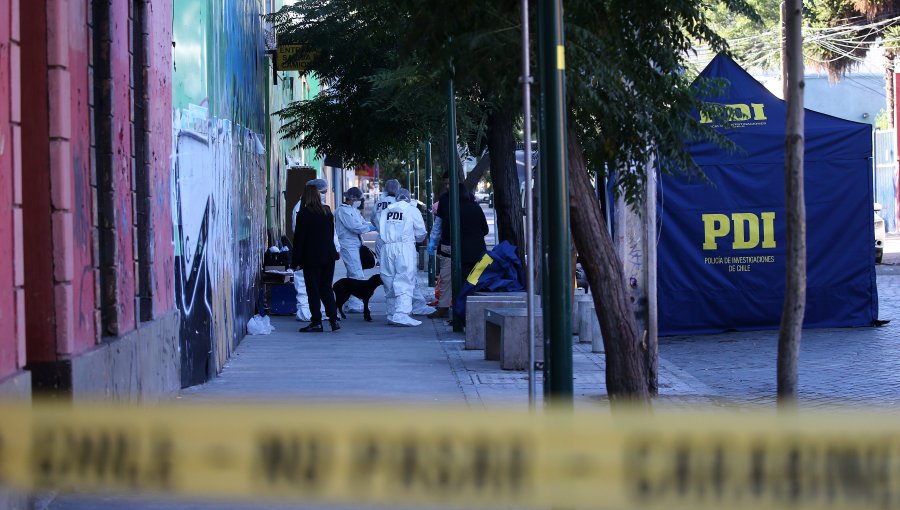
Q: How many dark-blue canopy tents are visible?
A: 1